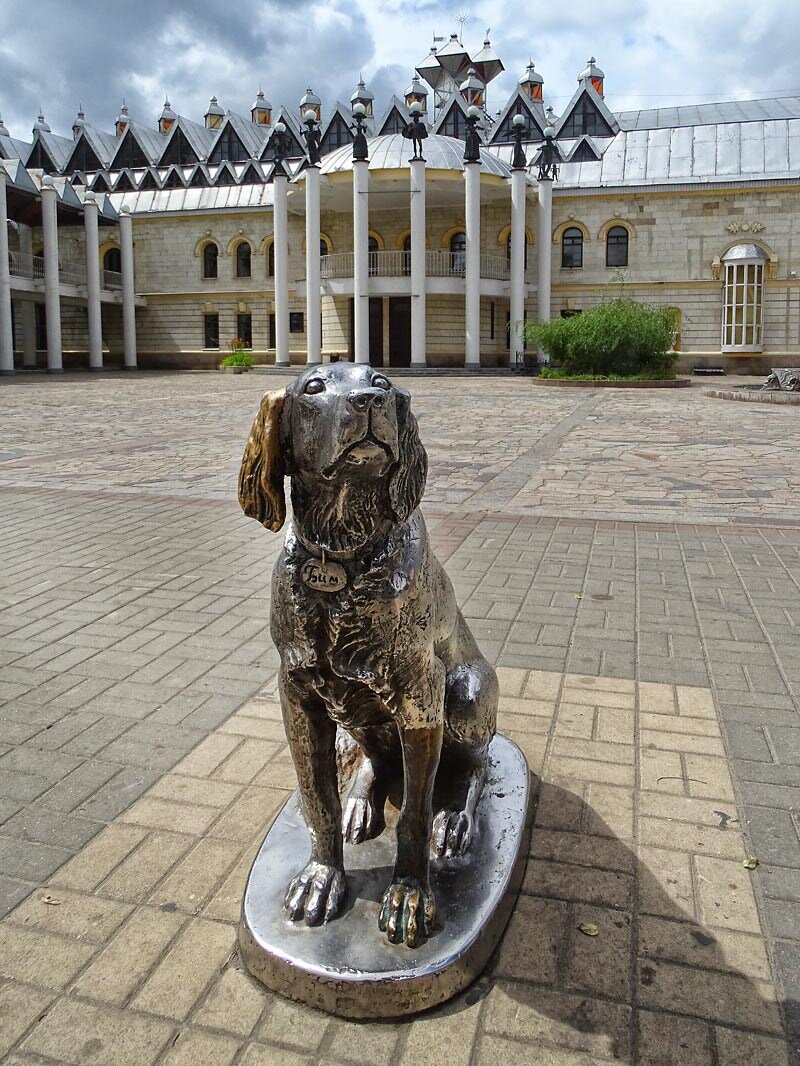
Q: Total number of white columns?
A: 11